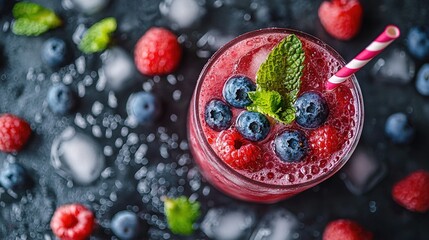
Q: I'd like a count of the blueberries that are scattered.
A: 8